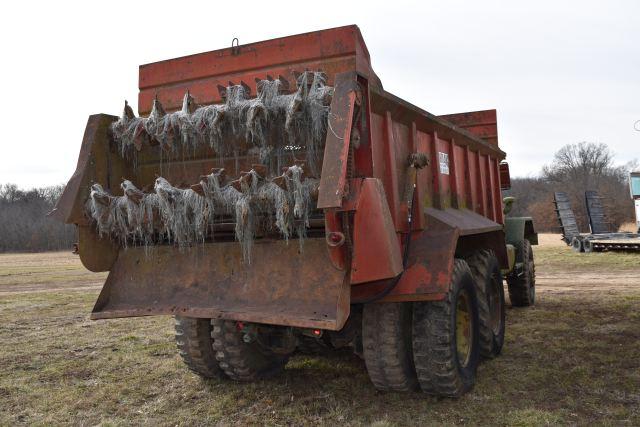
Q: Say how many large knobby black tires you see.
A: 6